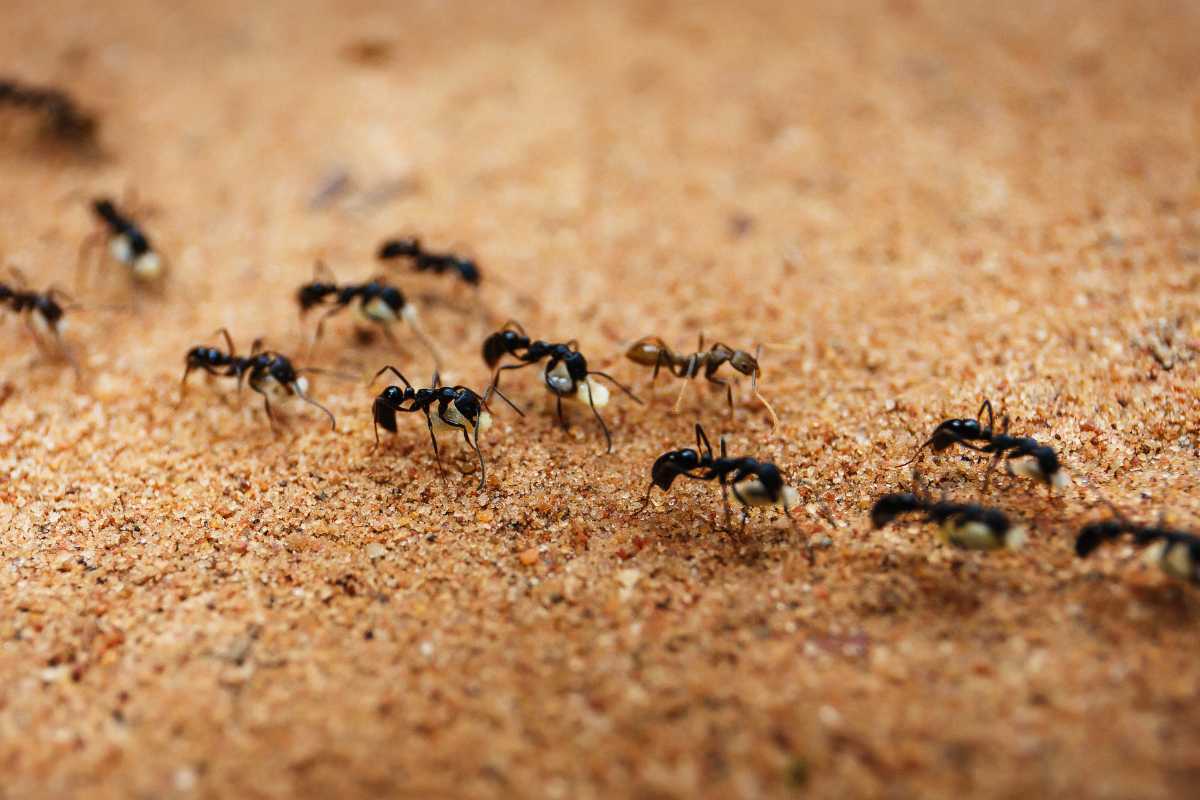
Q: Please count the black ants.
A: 12